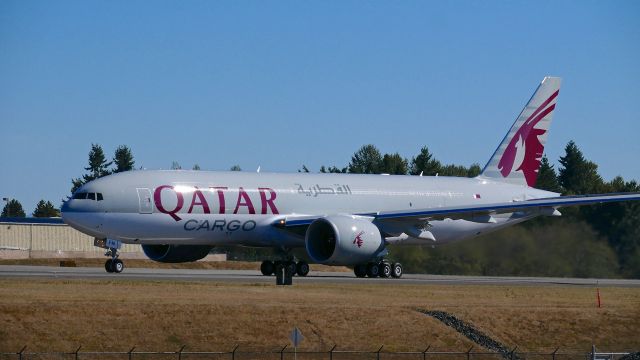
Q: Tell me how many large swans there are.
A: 0